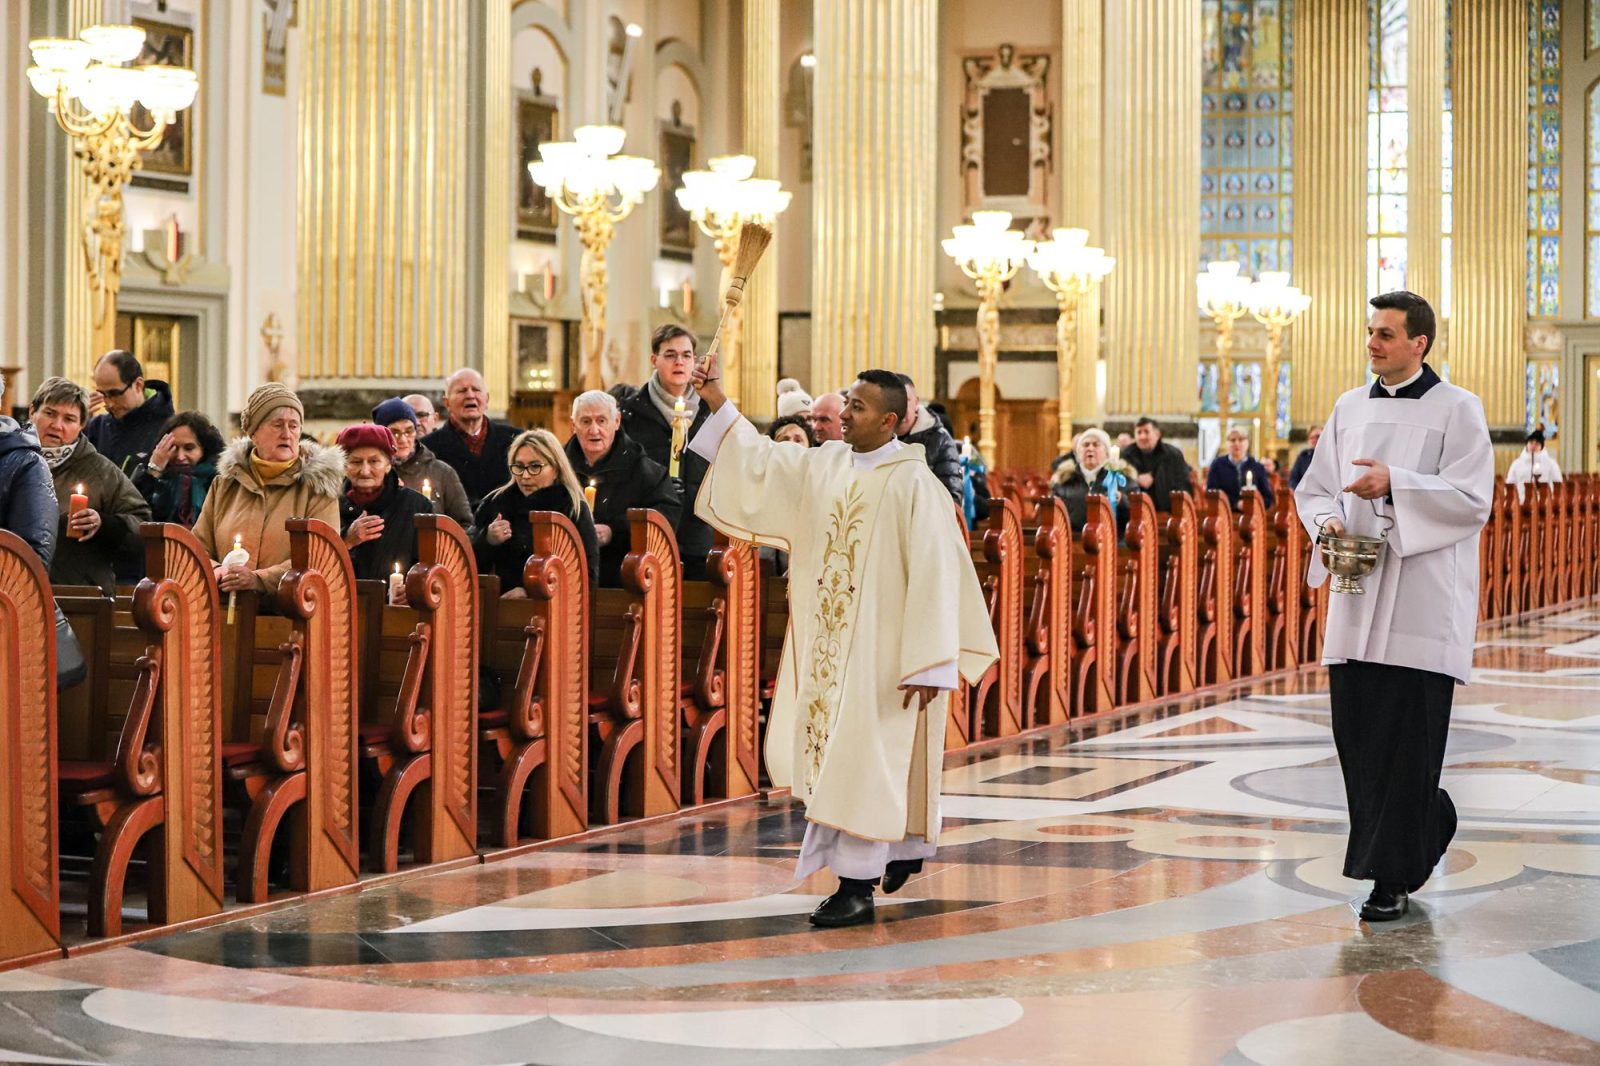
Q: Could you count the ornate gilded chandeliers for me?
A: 7